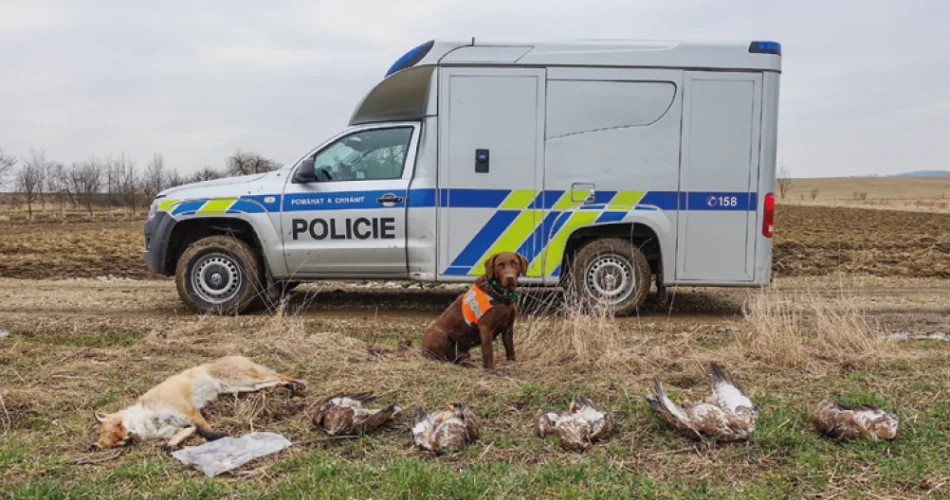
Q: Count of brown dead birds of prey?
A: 5